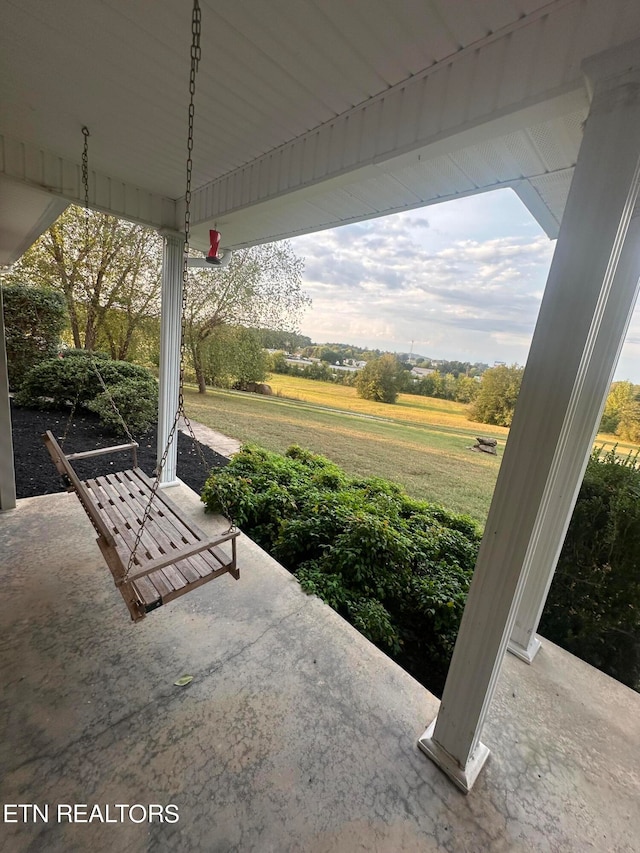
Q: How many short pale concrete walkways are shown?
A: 1